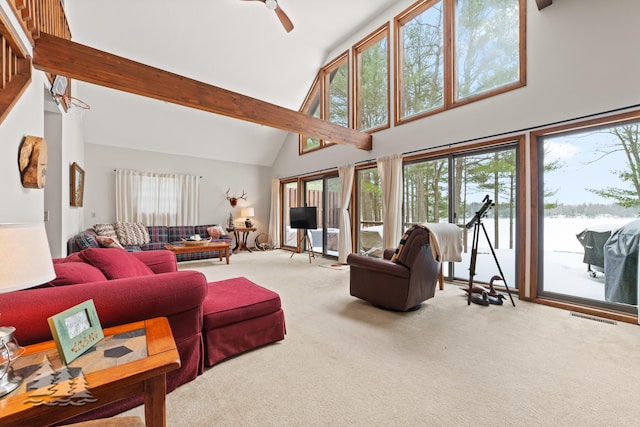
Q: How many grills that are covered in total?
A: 2